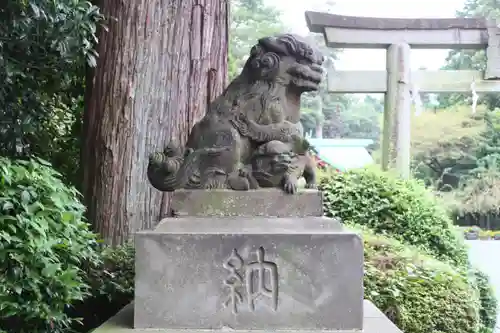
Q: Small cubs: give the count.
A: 1